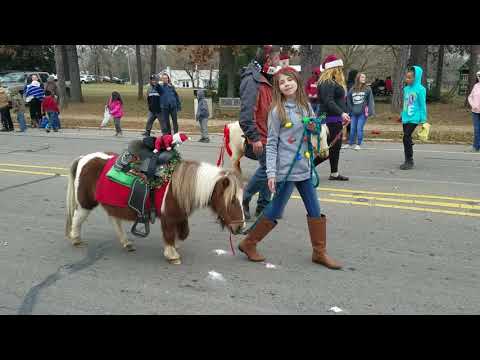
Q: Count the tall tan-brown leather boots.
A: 2